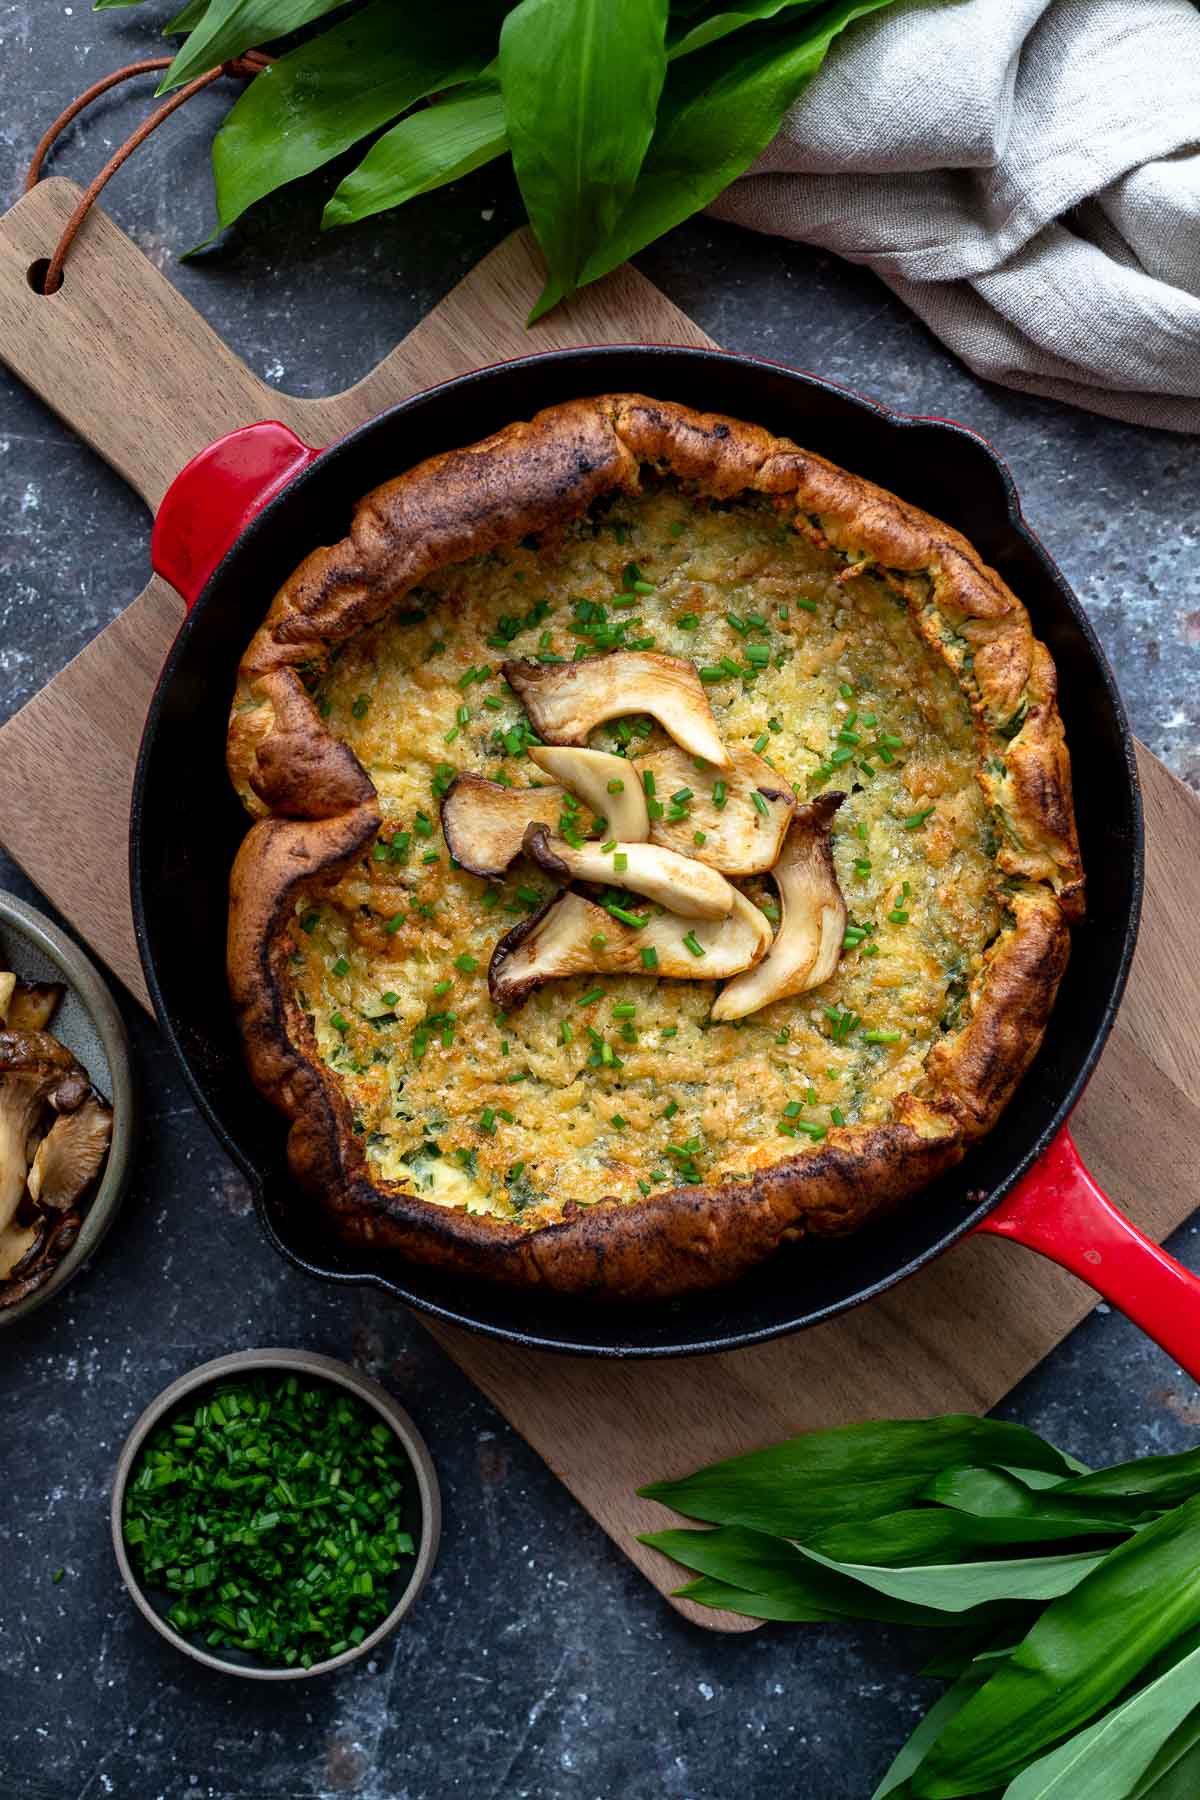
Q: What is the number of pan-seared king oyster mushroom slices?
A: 7